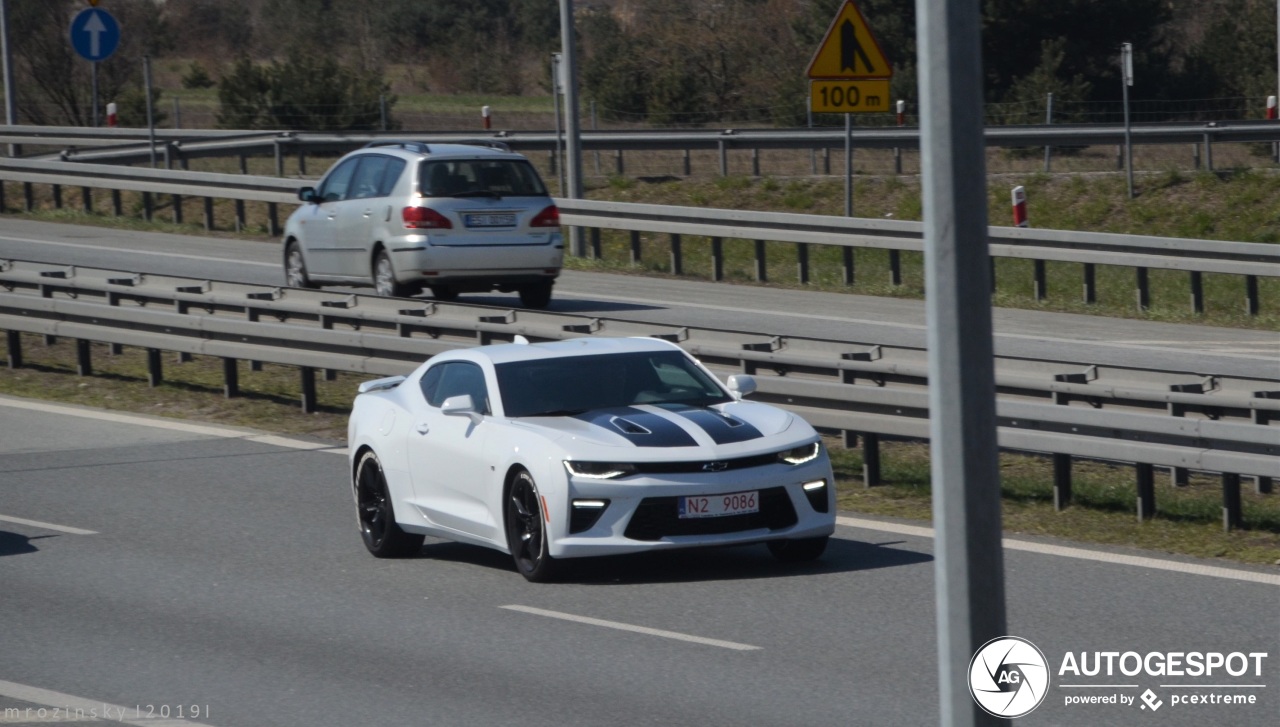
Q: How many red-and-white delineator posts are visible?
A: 5